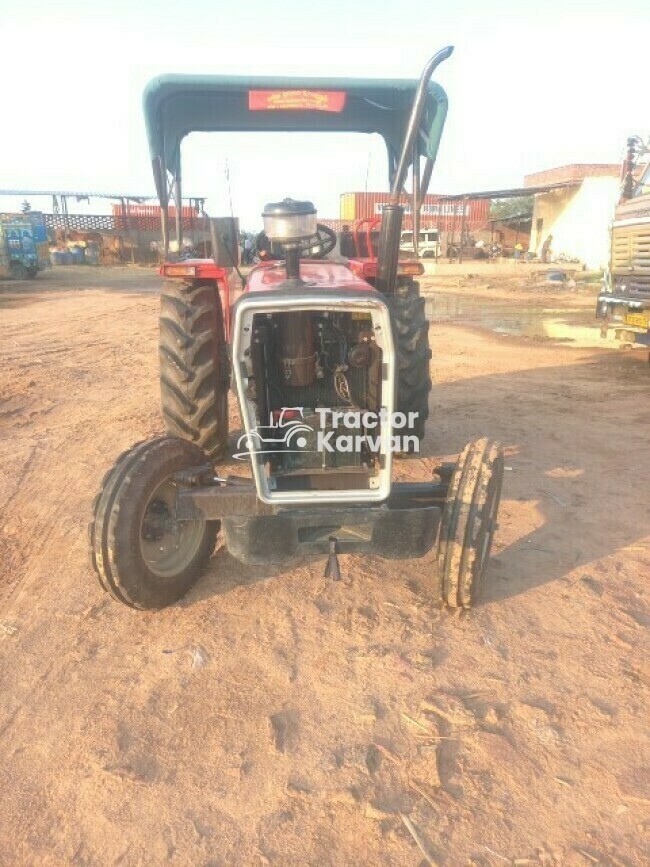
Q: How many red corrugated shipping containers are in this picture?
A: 2